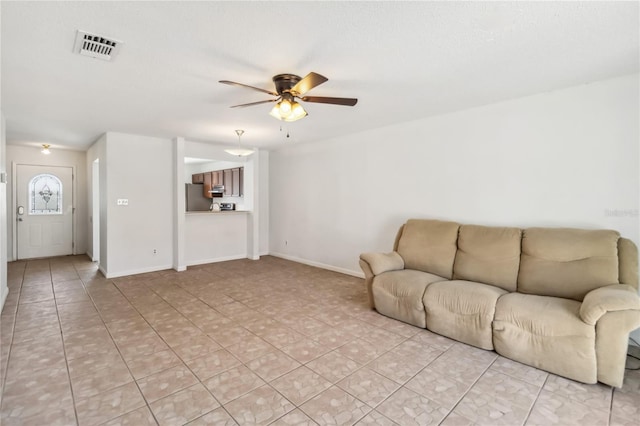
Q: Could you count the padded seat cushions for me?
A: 3